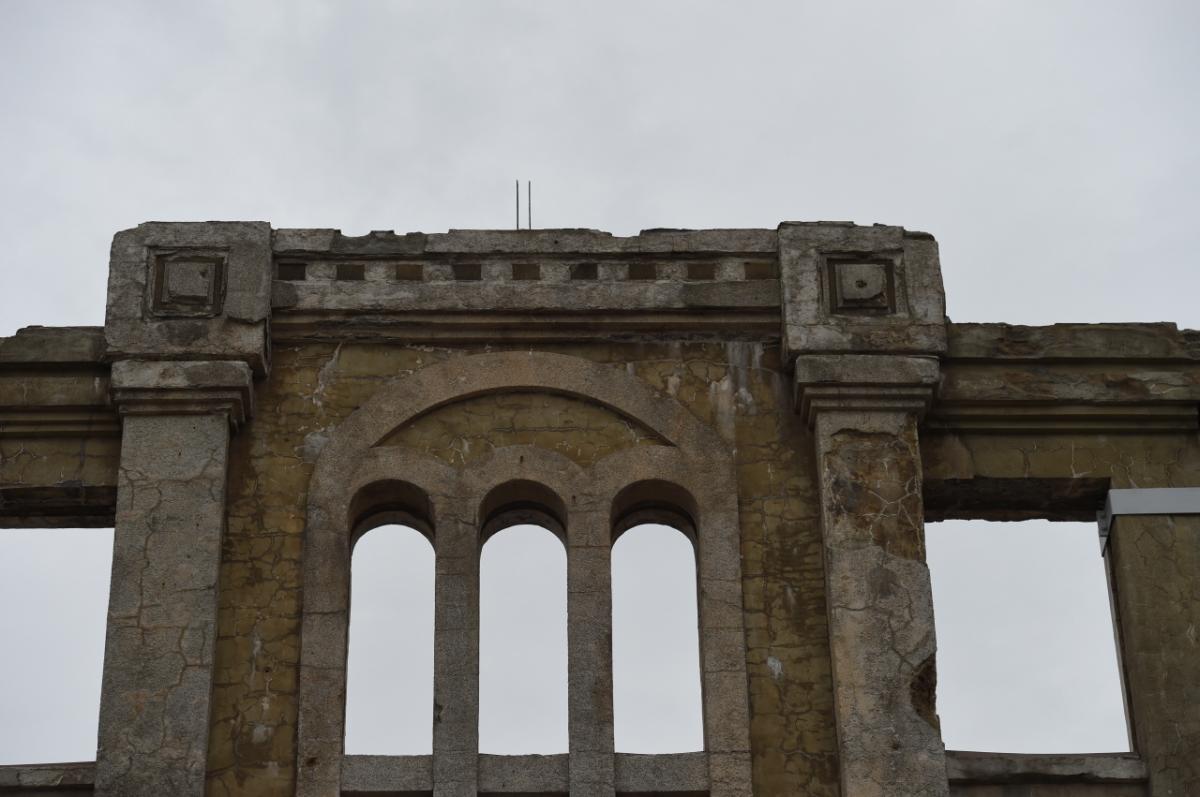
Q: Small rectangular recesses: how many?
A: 9